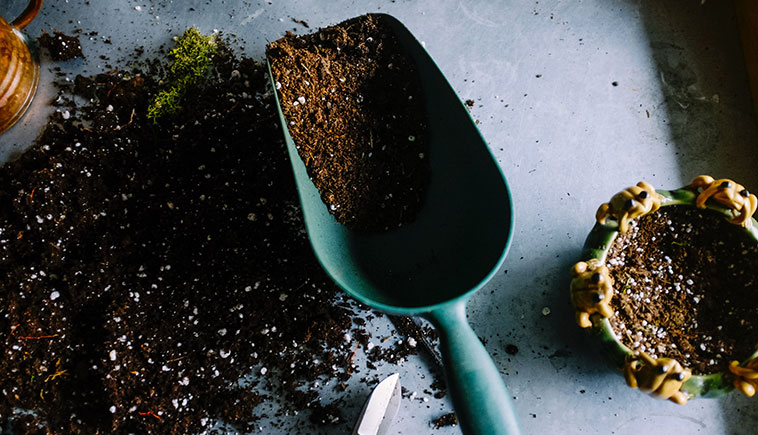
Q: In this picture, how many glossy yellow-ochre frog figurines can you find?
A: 5